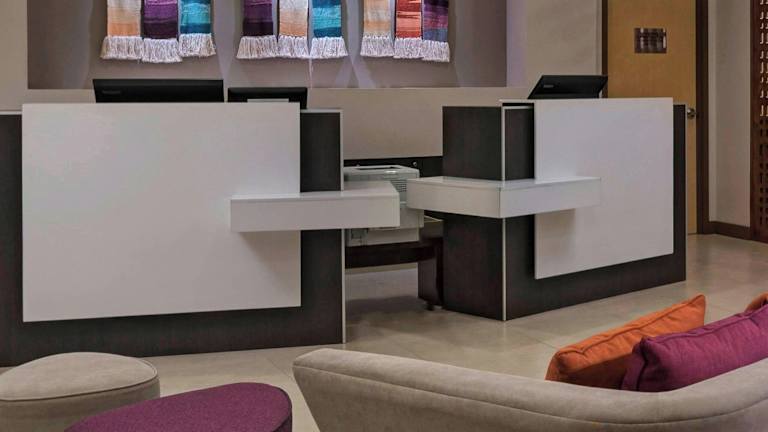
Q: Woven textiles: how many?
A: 9